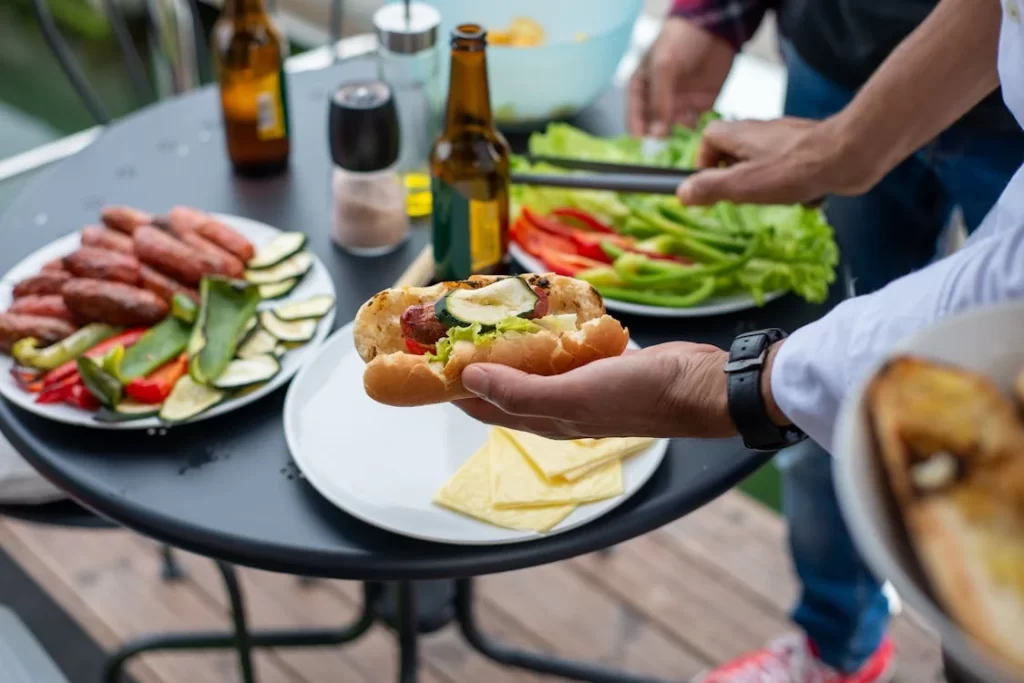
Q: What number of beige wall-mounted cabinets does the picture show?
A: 0